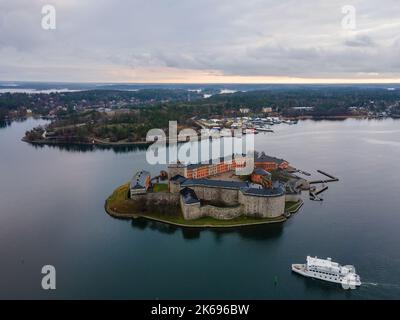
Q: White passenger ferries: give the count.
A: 1